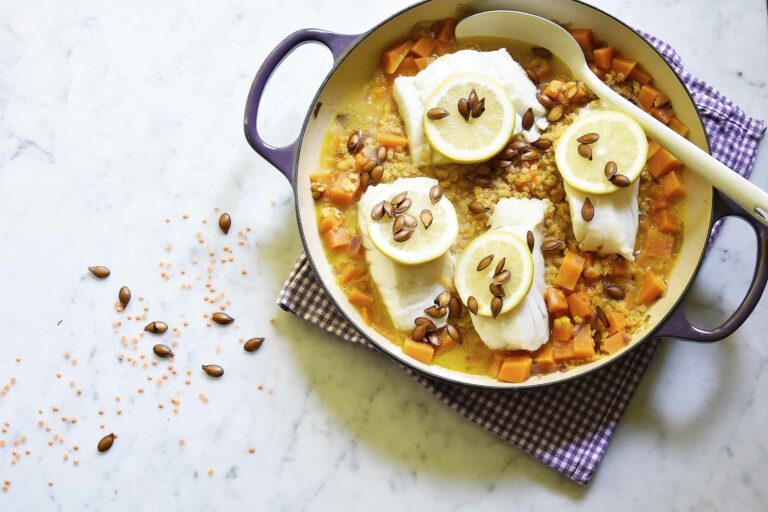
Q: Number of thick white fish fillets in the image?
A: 4